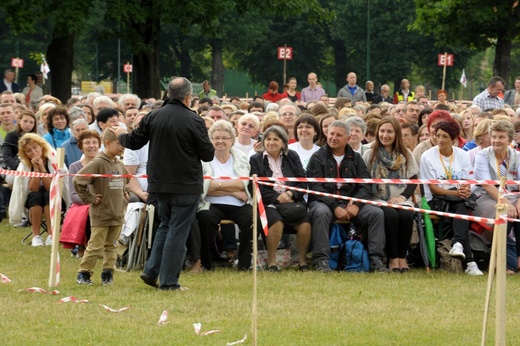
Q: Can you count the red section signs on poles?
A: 4